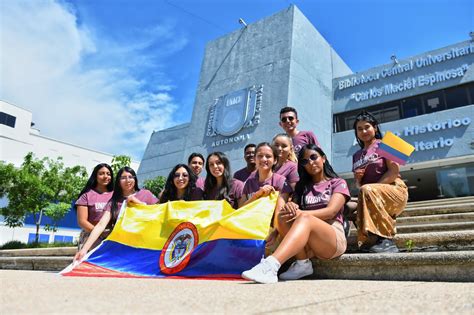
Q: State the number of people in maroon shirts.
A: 11